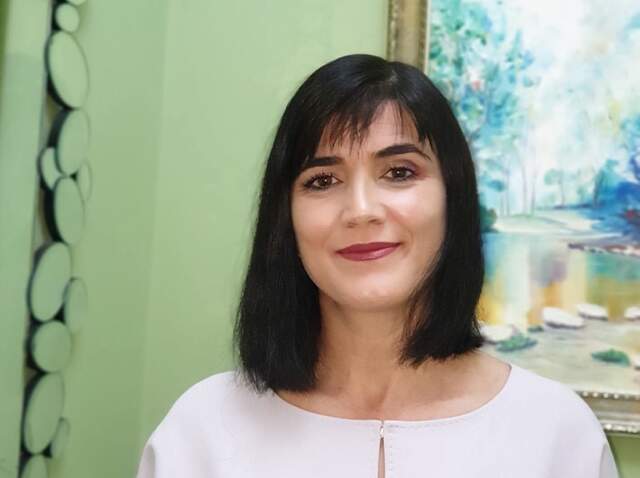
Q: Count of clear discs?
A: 13